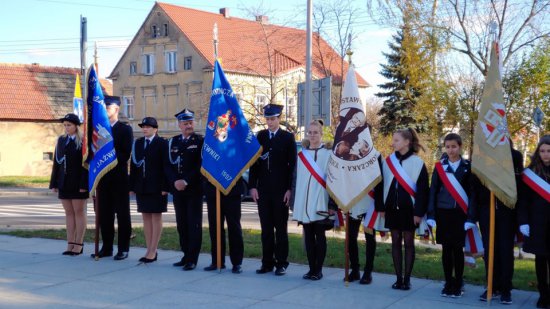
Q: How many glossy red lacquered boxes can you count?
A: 0